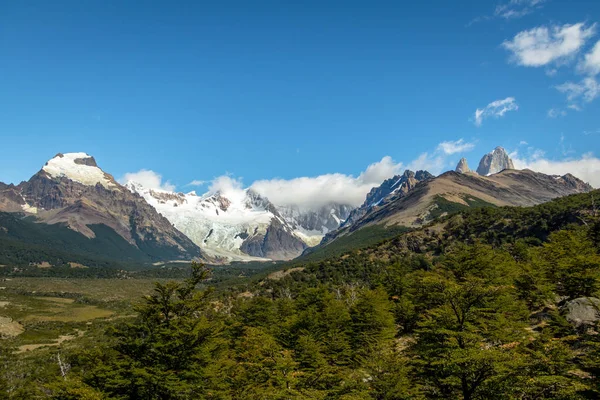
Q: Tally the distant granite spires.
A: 2